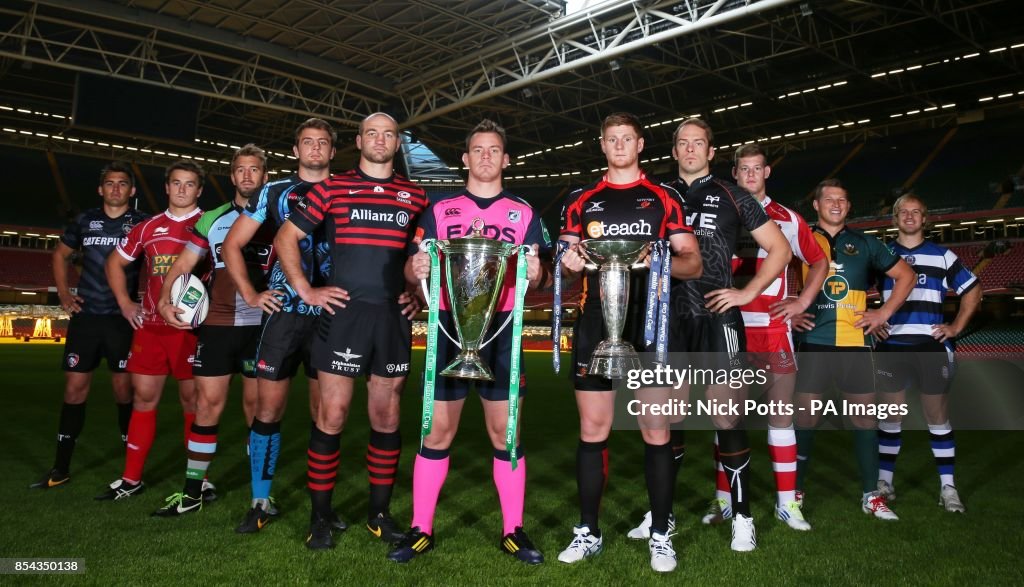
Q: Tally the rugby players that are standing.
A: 11